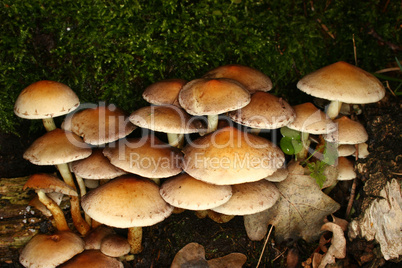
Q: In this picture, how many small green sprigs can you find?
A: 2